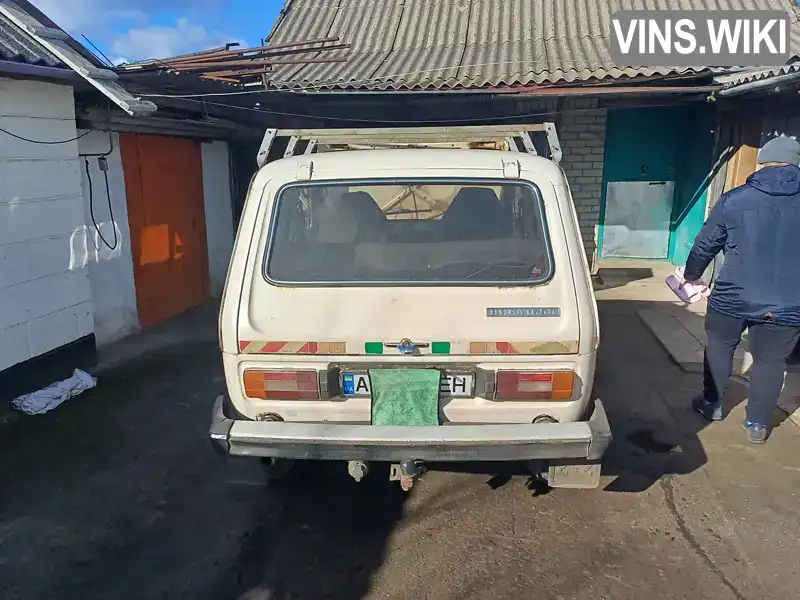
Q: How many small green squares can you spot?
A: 2